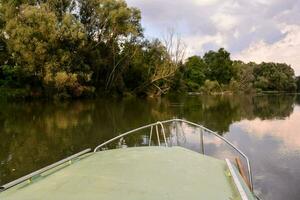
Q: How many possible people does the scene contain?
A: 0